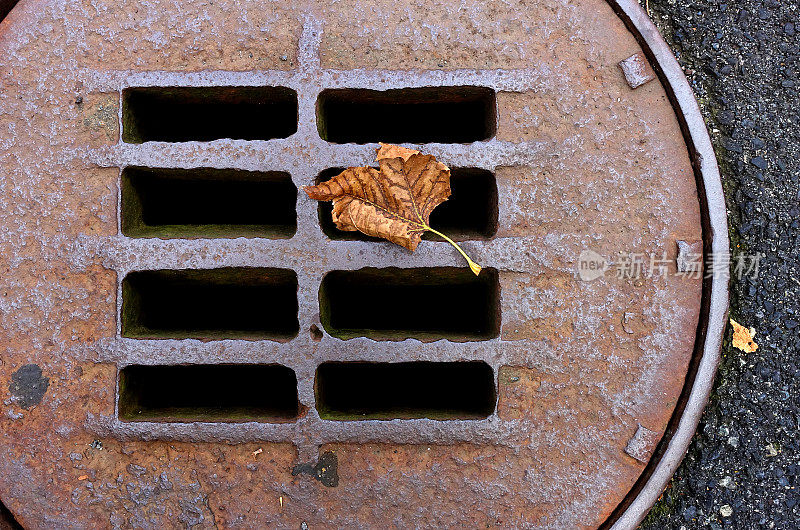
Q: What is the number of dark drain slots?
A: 8